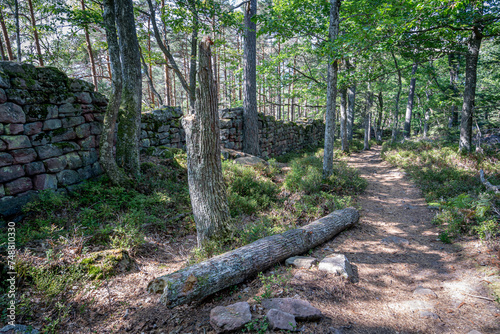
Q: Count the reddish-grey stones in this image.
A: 3